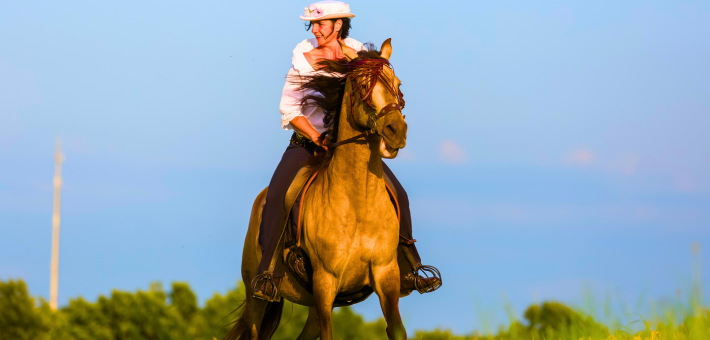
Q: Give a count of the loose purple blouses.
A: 0